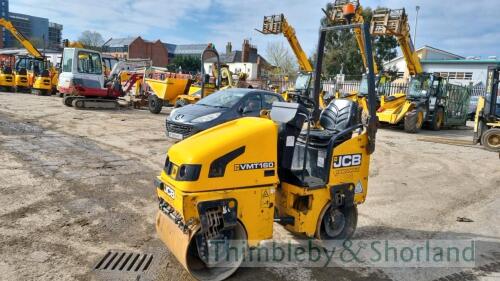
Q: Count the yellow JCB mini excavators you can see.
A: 3